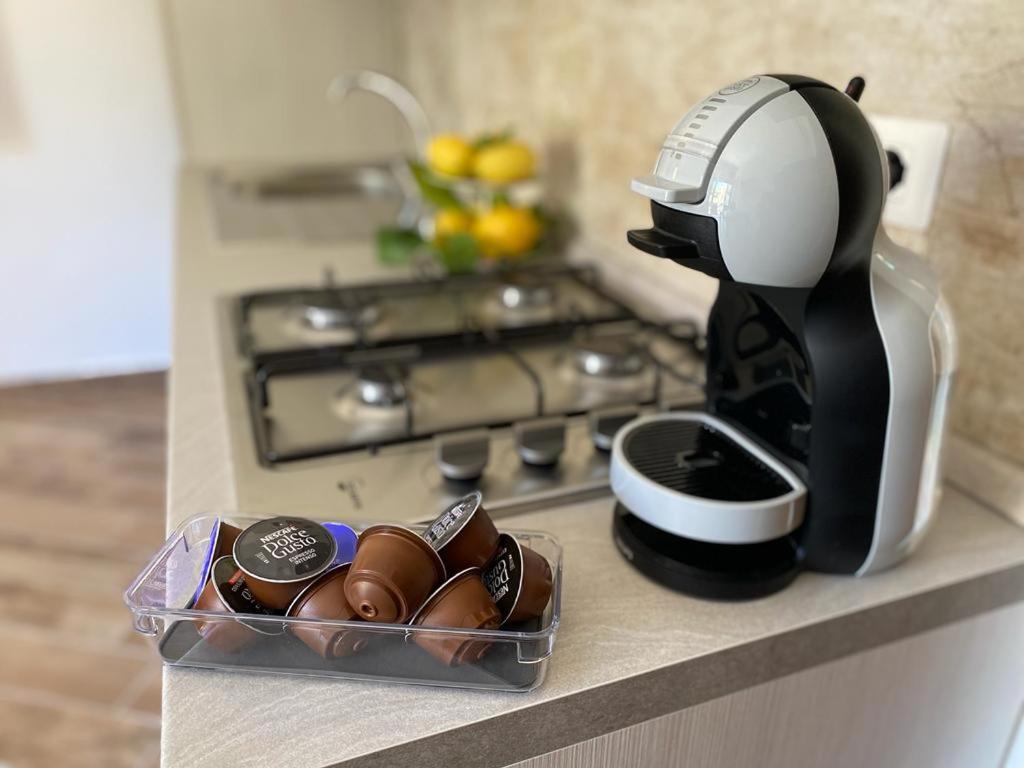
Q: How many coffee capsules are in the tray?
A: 9